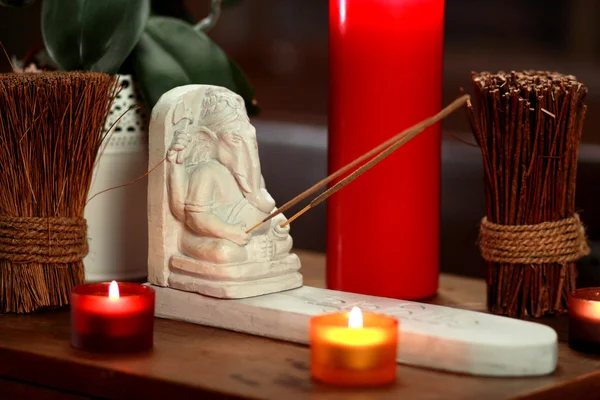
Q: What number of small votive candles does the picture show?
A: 3